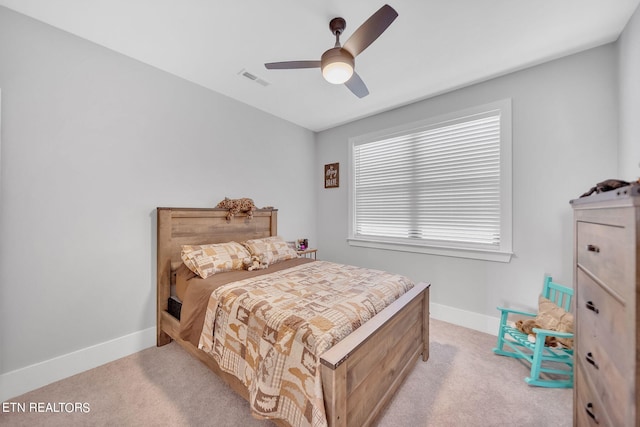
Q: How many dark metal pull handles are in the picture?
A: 4